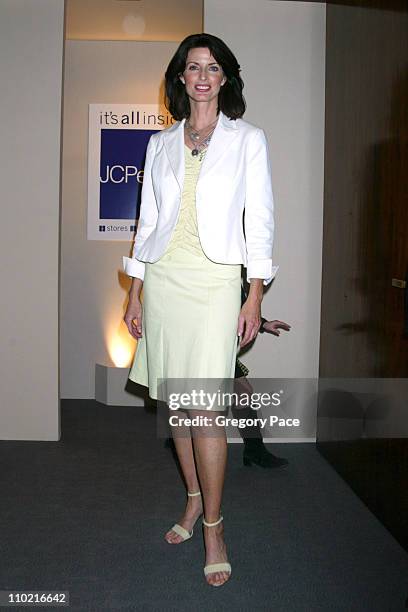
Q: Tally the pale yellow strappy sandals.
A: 2